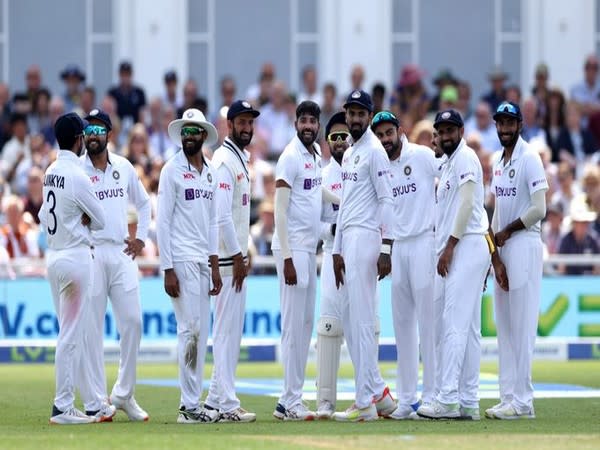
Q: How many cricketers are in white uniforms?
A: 11